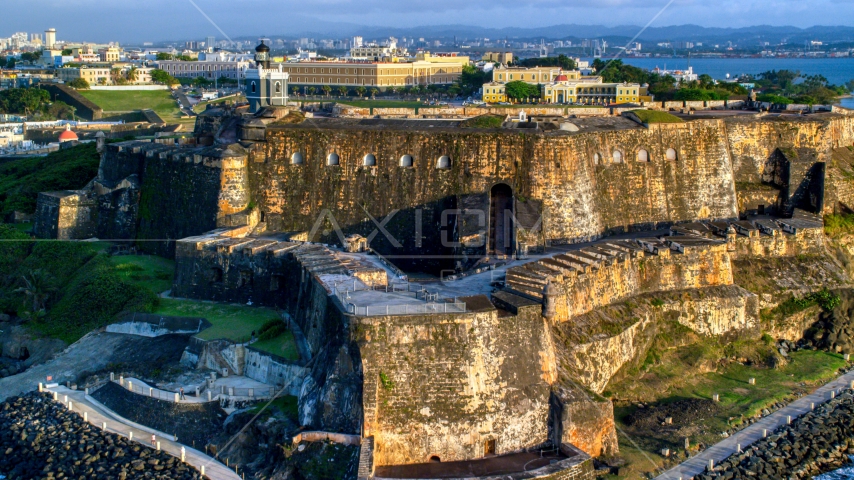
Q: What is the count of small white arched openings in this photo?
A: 9